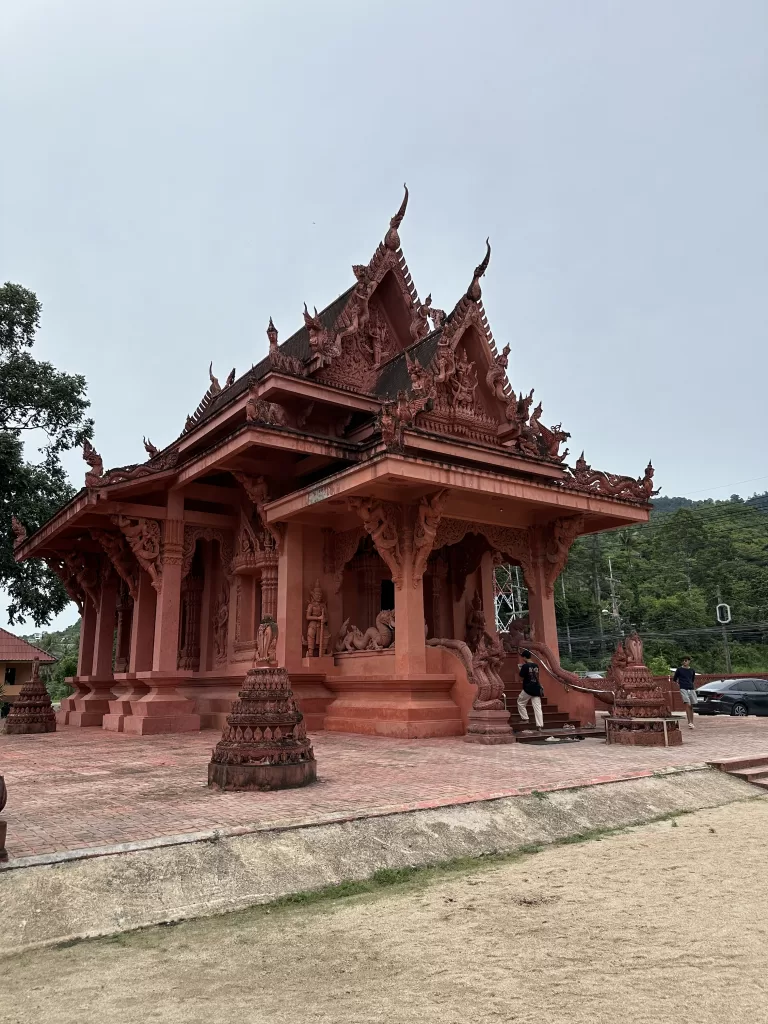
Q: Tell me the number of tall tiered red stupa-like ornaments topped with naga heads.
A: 3